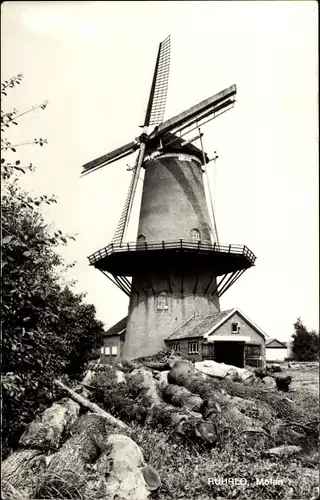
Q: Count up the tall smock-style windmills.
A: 1